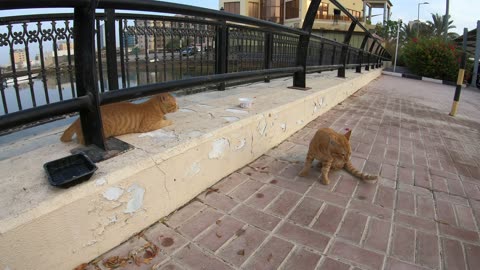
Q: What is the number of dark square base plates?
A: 2